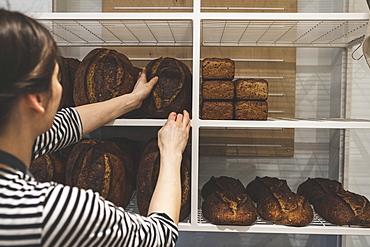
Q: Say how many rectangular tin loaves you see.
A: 5